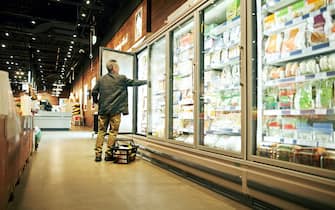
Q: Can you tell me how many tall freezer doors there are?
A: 5